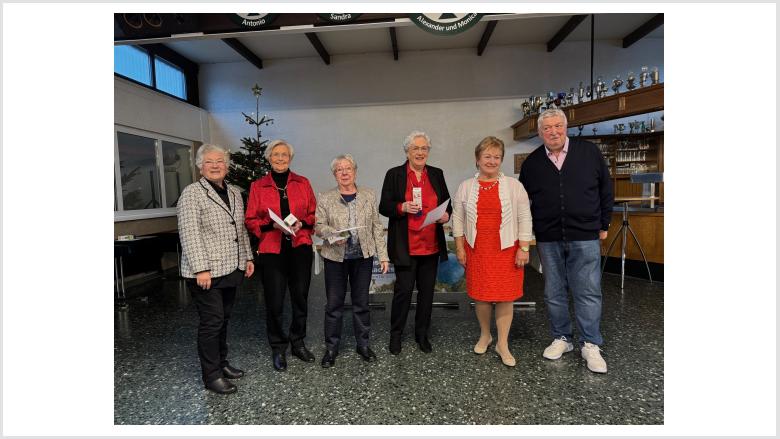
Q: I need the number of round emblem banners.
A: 3